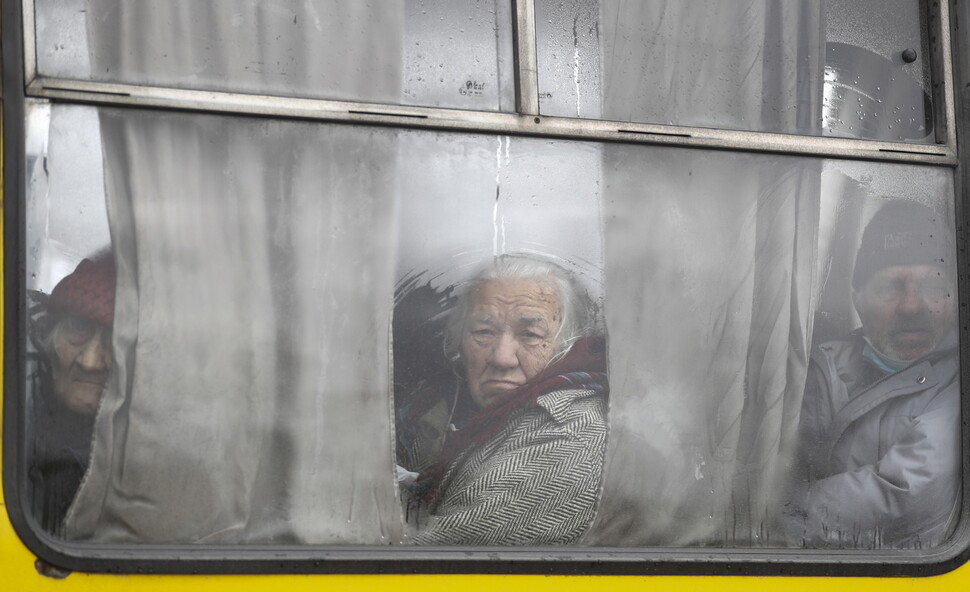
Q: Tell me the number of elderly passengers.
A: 3